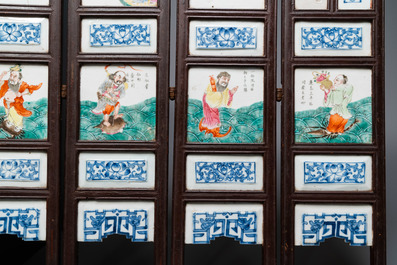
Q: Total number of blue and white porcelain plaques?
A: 12